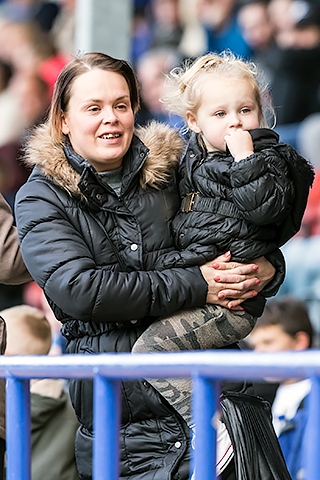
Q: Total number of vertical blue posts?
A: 4